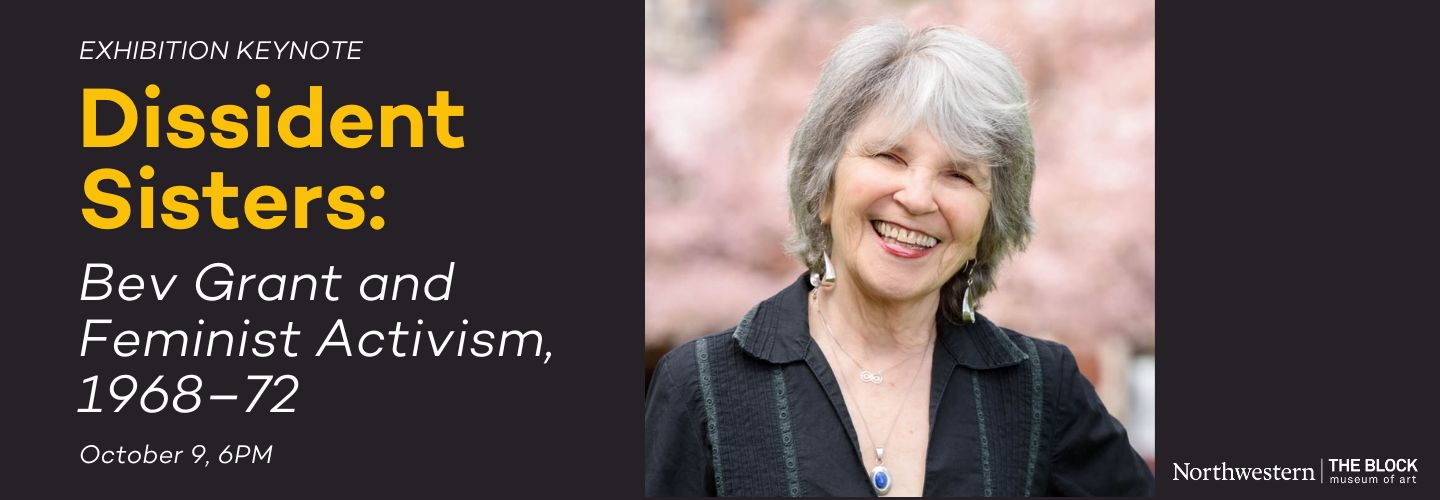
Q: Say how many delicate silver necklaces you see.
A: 2